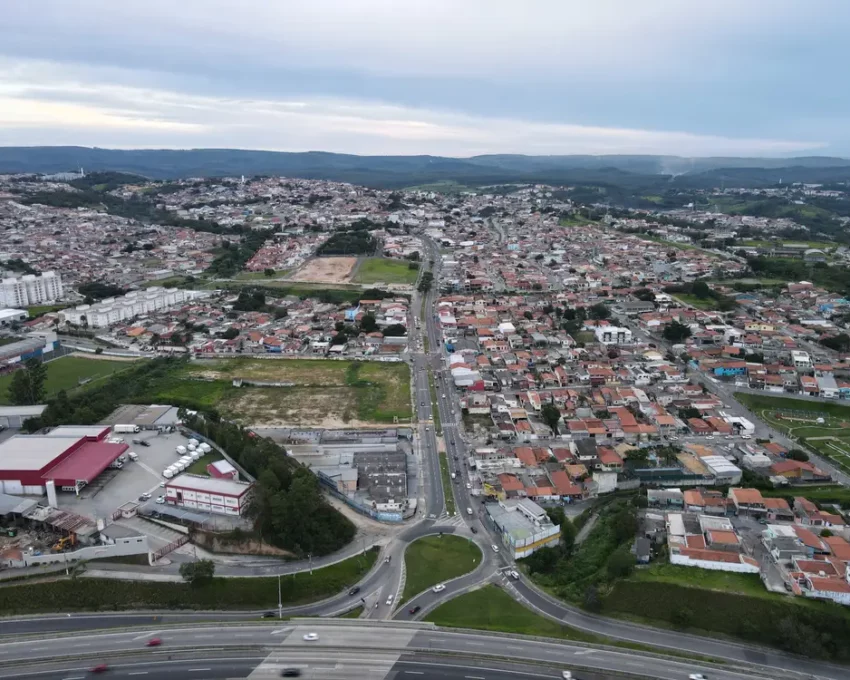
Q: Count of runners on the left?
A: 0